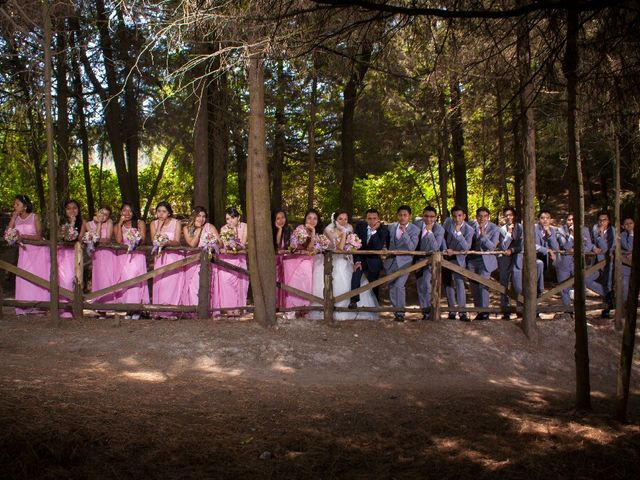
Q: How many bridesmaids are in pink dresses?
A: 9